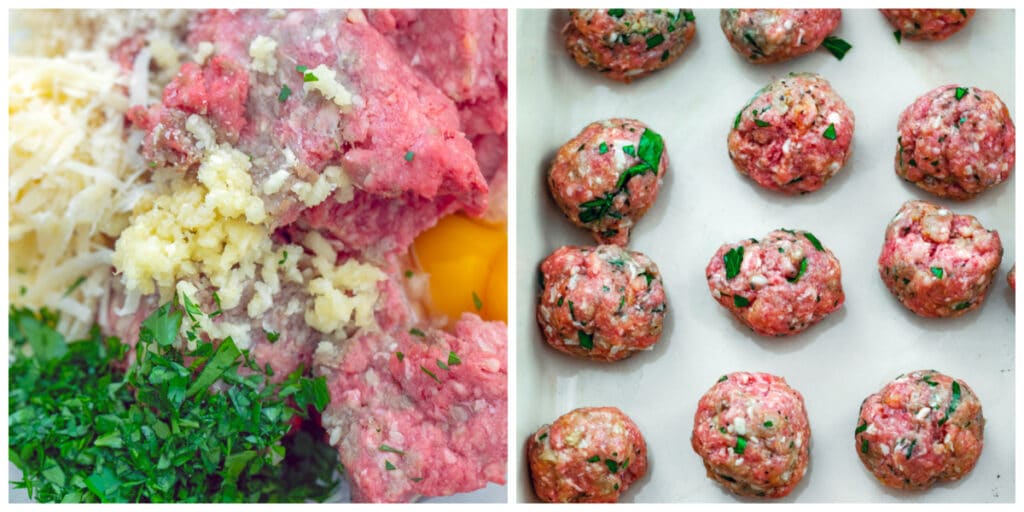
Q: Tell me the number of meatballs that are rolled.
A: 12